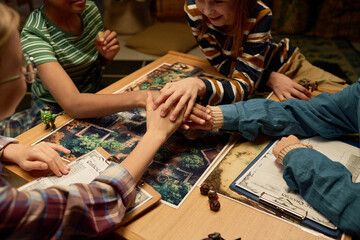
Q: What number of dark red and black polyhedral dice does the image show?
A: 3